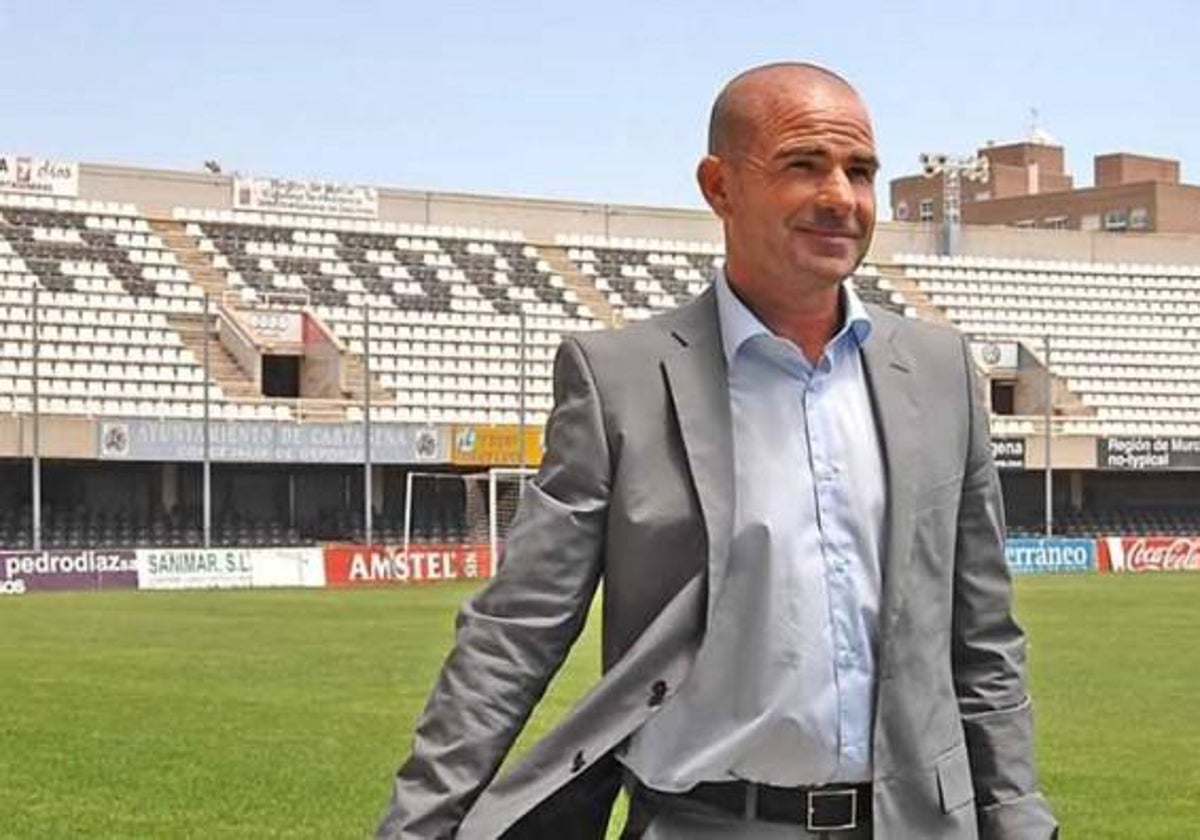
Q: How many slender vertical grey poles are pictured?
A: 5